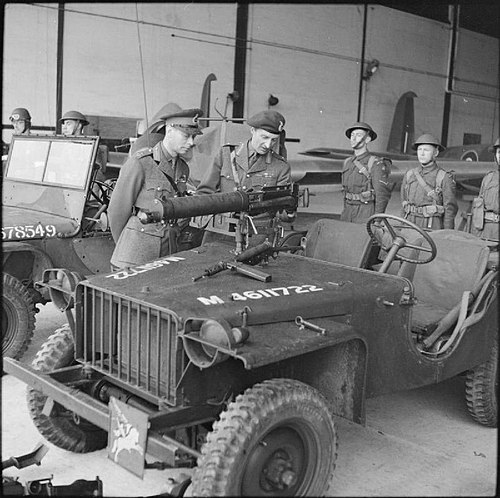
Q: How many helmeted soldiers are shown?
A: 5